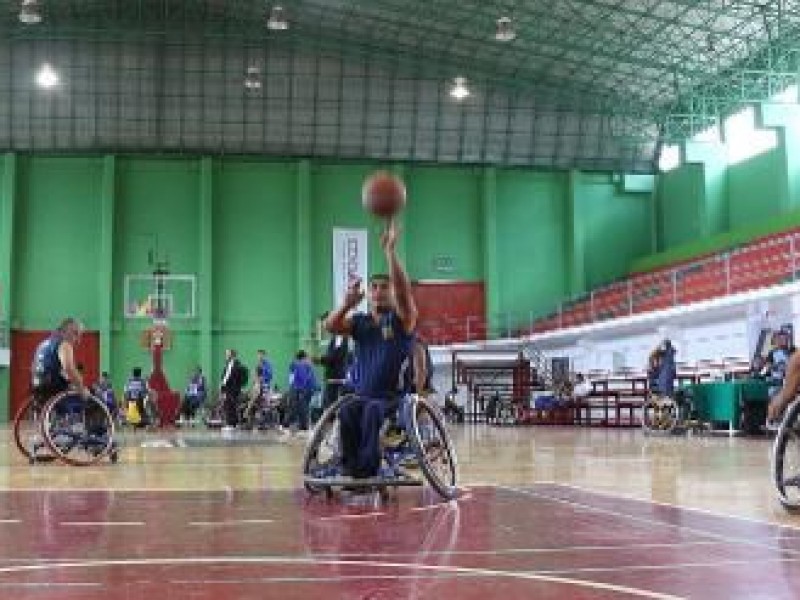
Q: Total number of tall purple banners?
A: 0